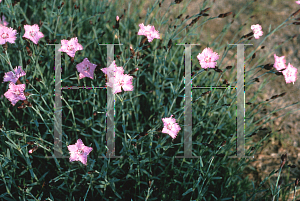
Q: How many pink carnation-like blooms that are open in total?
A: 15